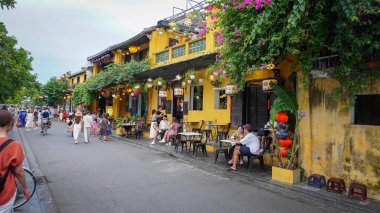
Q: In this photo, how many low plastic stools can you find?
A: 3